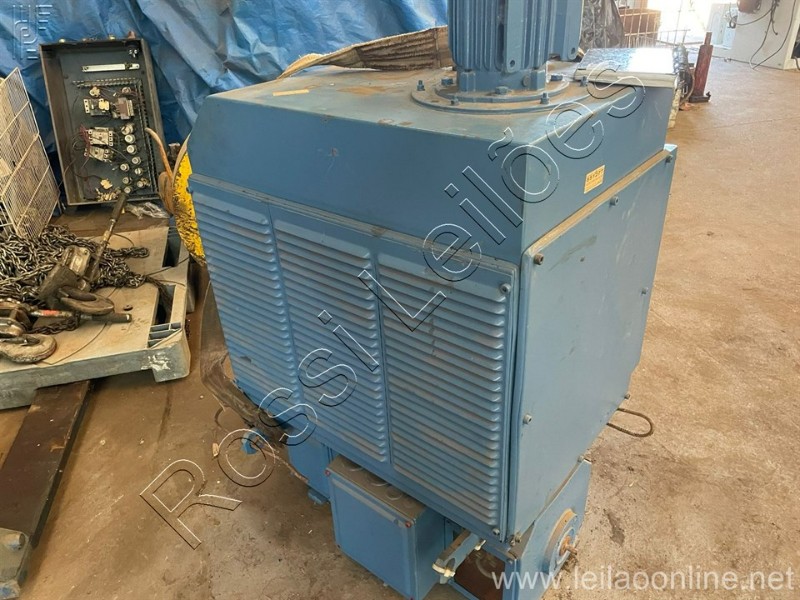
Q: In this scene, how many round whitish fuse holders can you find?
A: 9